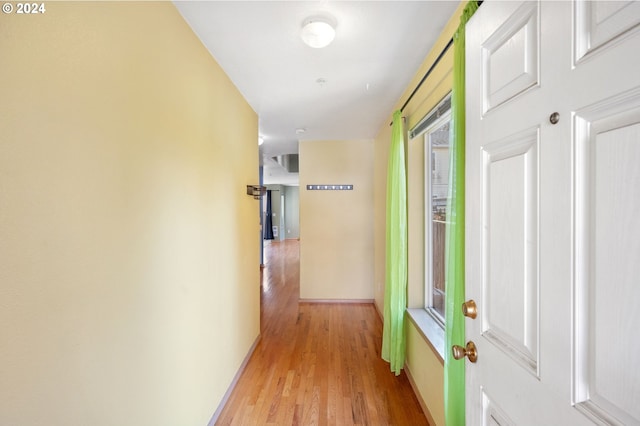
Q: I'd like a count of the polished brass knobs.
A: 2